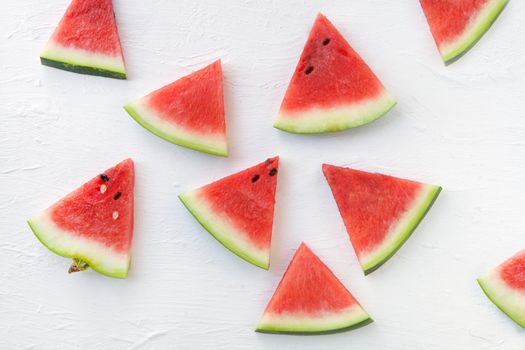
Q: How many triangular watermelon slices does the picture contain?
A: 9